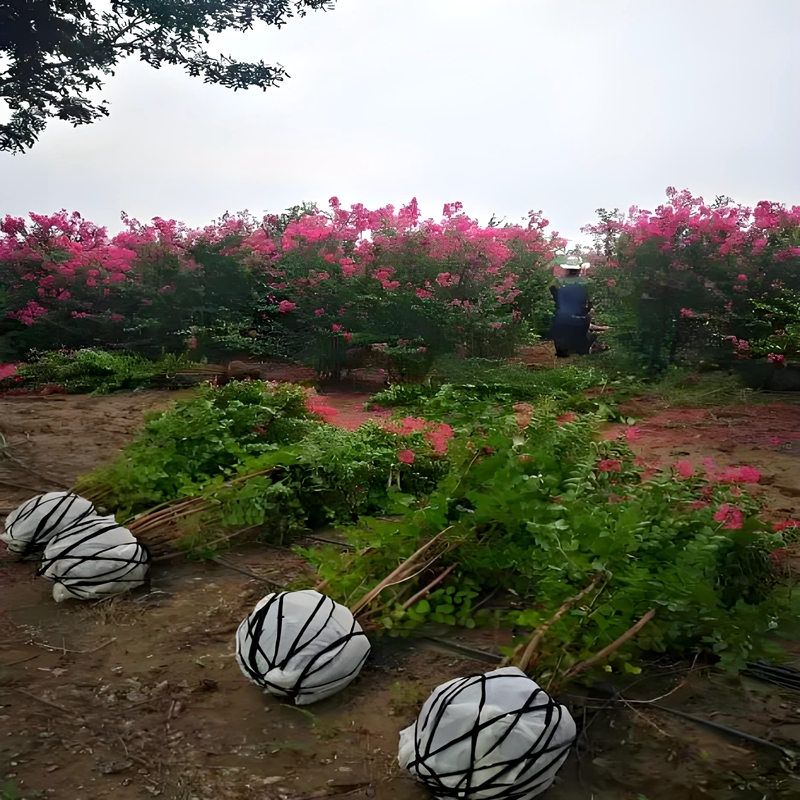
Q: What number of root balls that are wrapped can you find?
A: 4